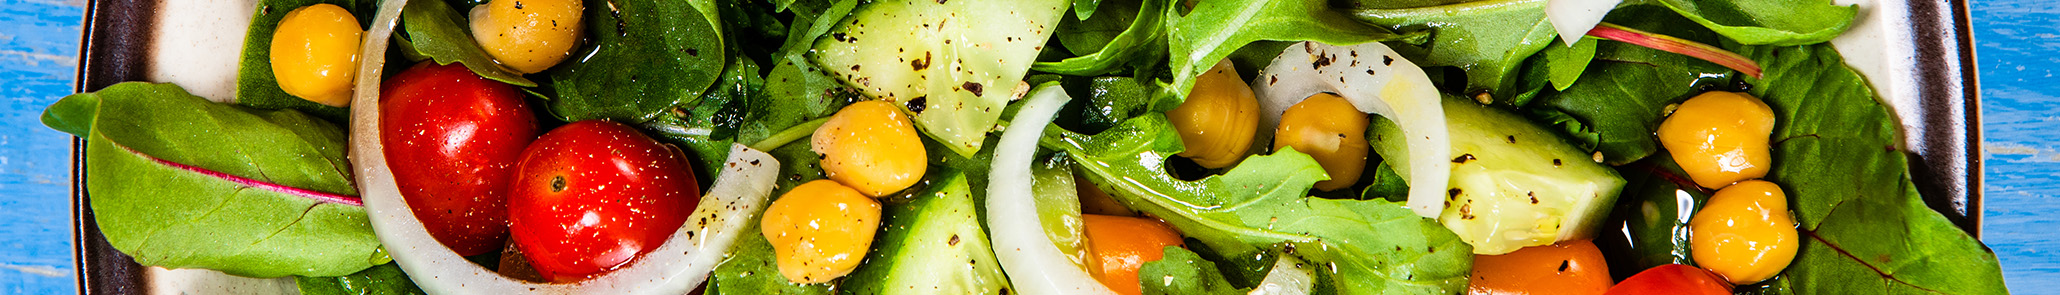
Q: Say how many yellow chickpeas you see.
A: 8